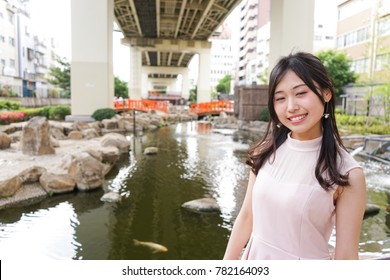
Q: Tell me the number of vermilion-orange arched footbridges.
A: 2